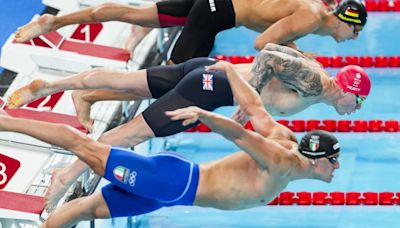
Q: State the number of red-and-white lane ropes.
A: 4